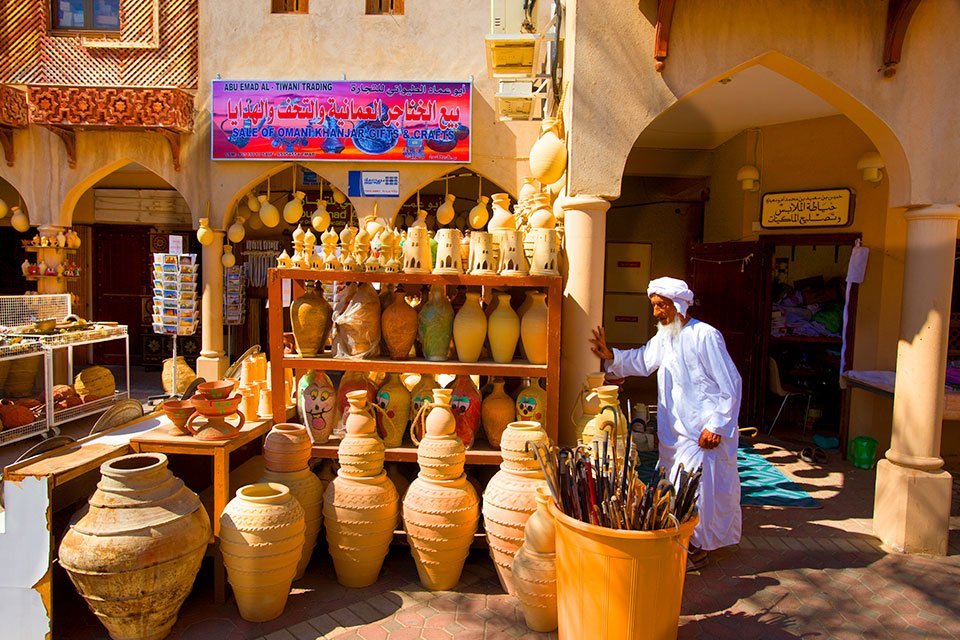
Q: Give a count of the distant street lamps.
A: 0